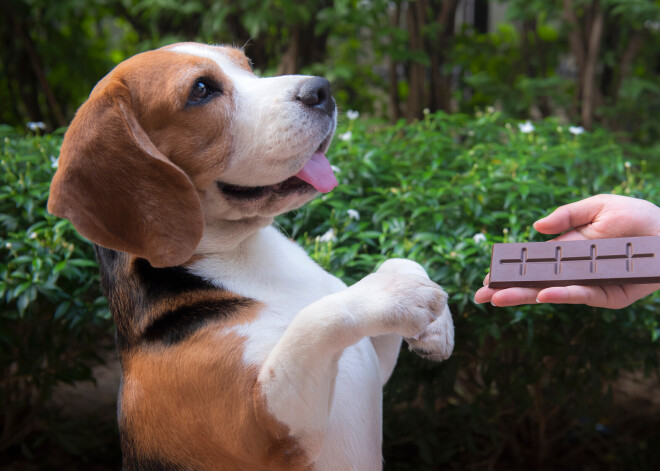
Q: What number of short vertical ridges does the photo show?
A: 4